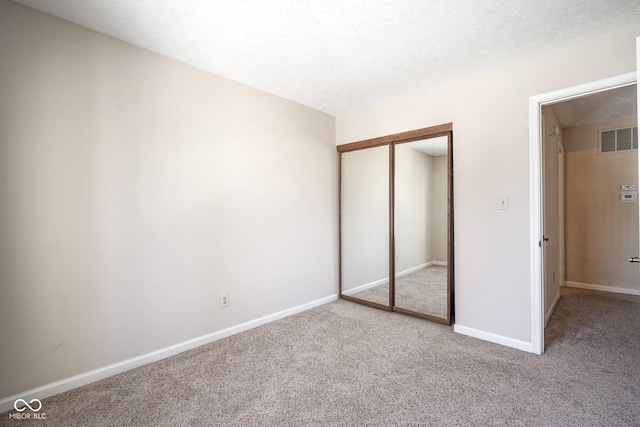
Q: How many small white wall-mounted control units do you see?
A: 2